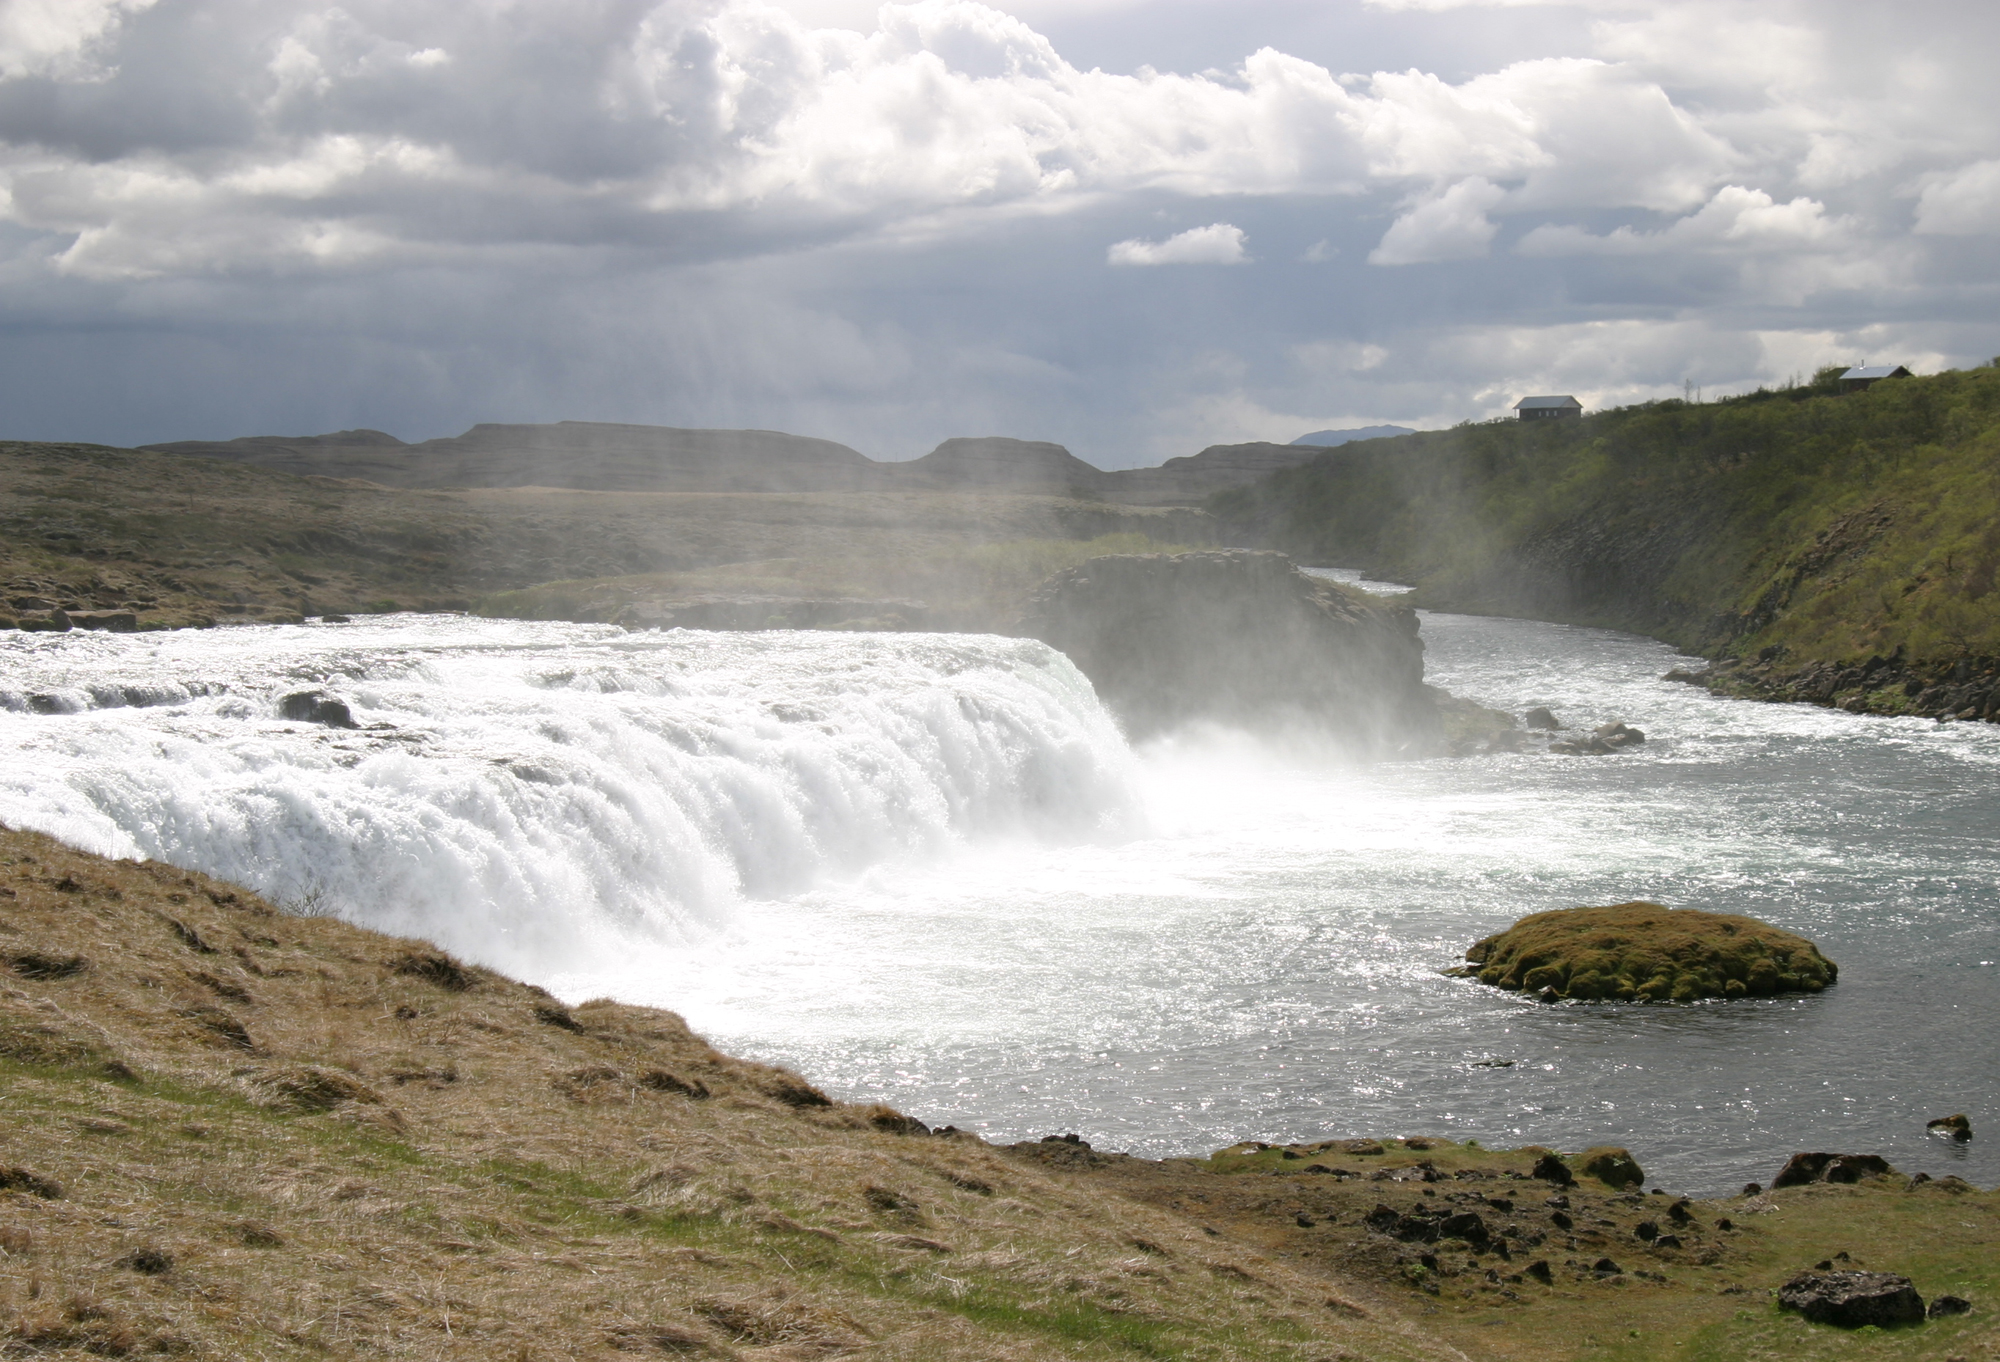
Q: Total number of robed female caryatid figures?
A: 0